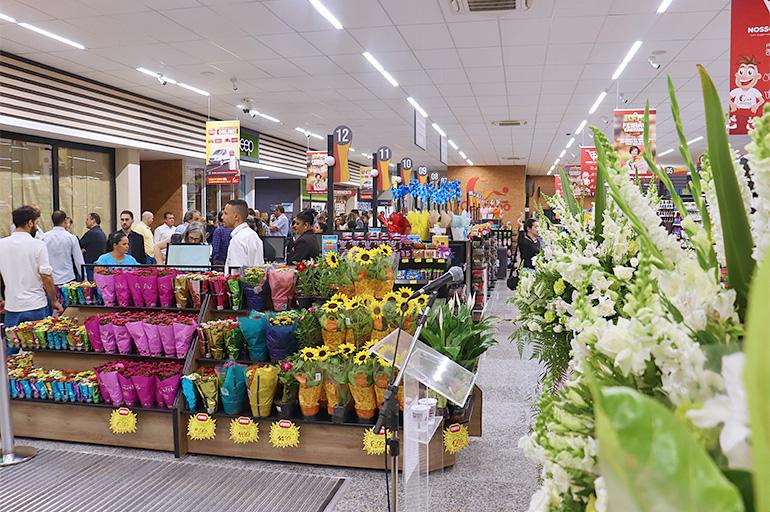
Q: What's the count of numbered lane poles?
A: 6